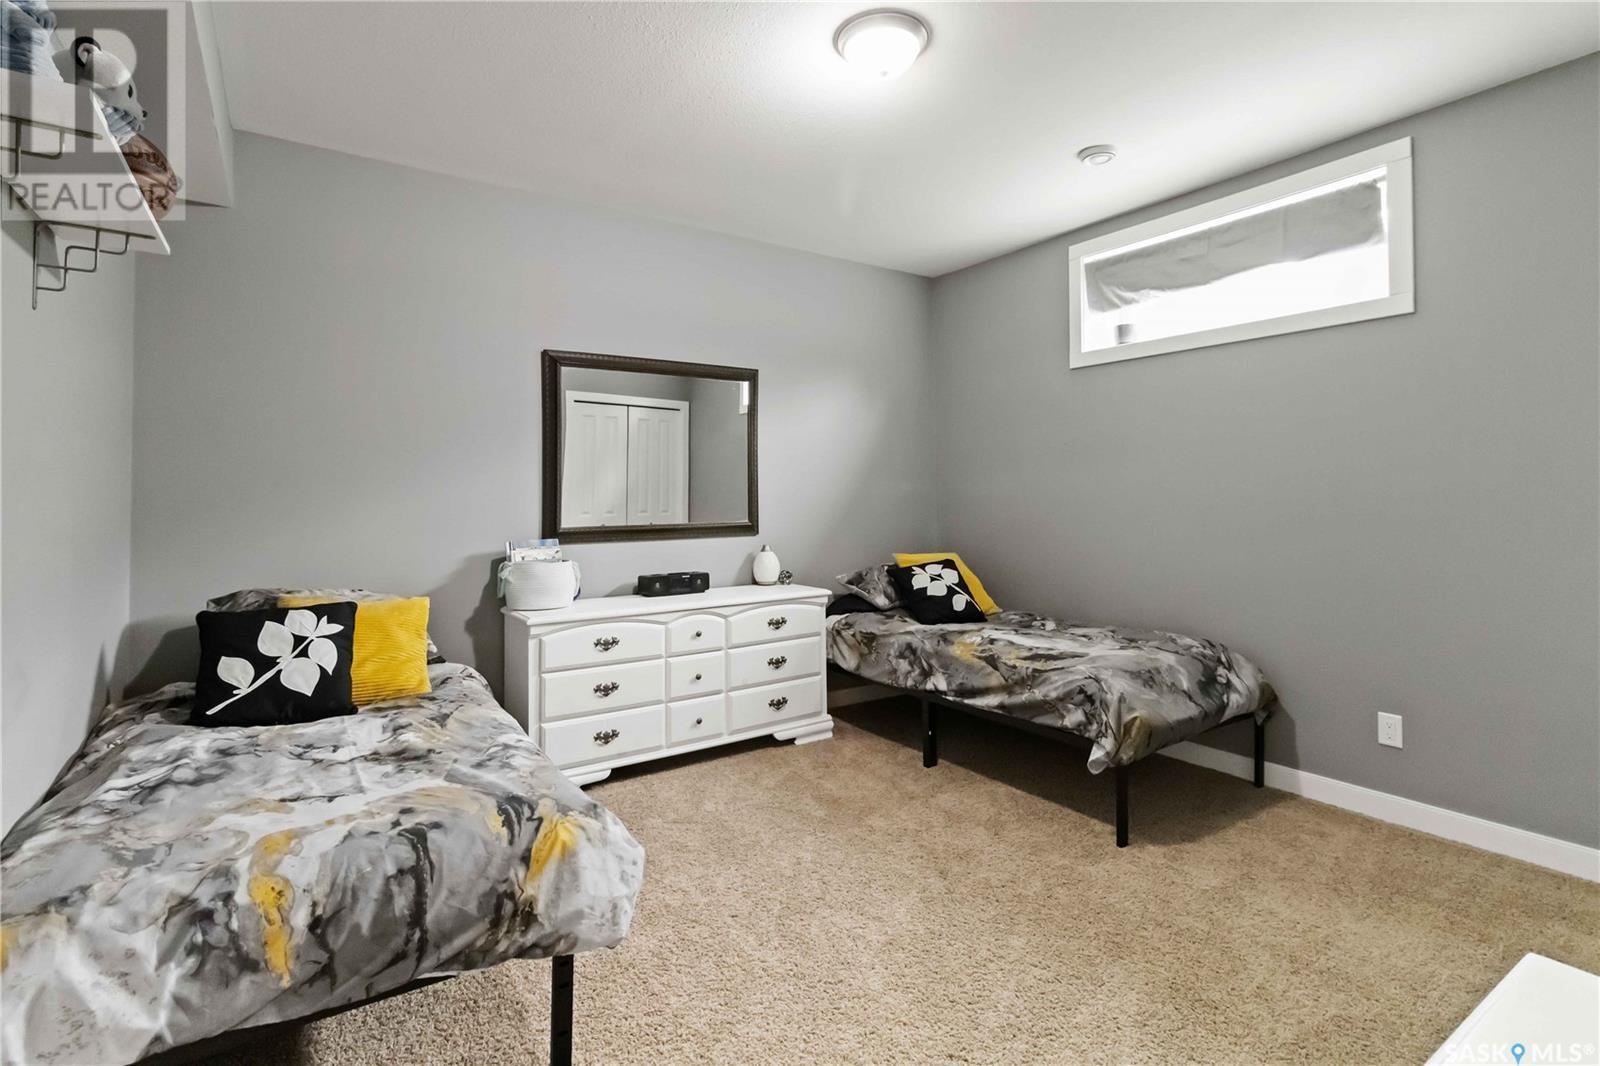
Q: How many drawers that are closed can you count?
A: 9